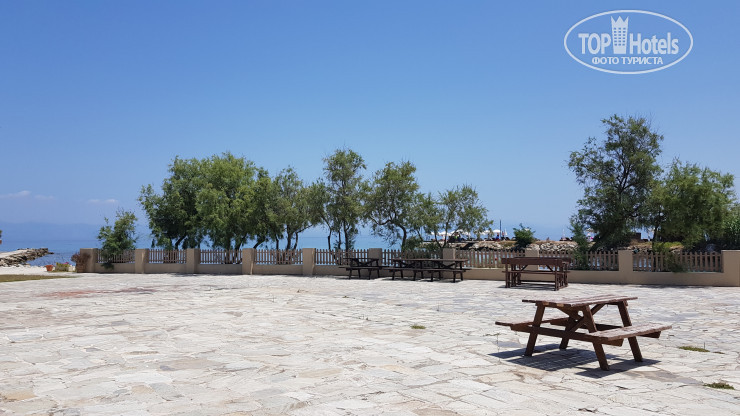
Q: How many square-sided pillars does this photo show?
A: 10